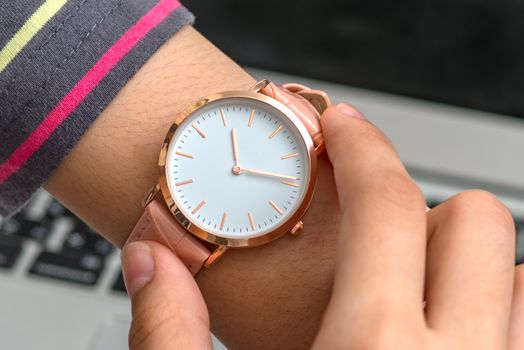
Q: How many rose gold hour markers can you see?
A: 12